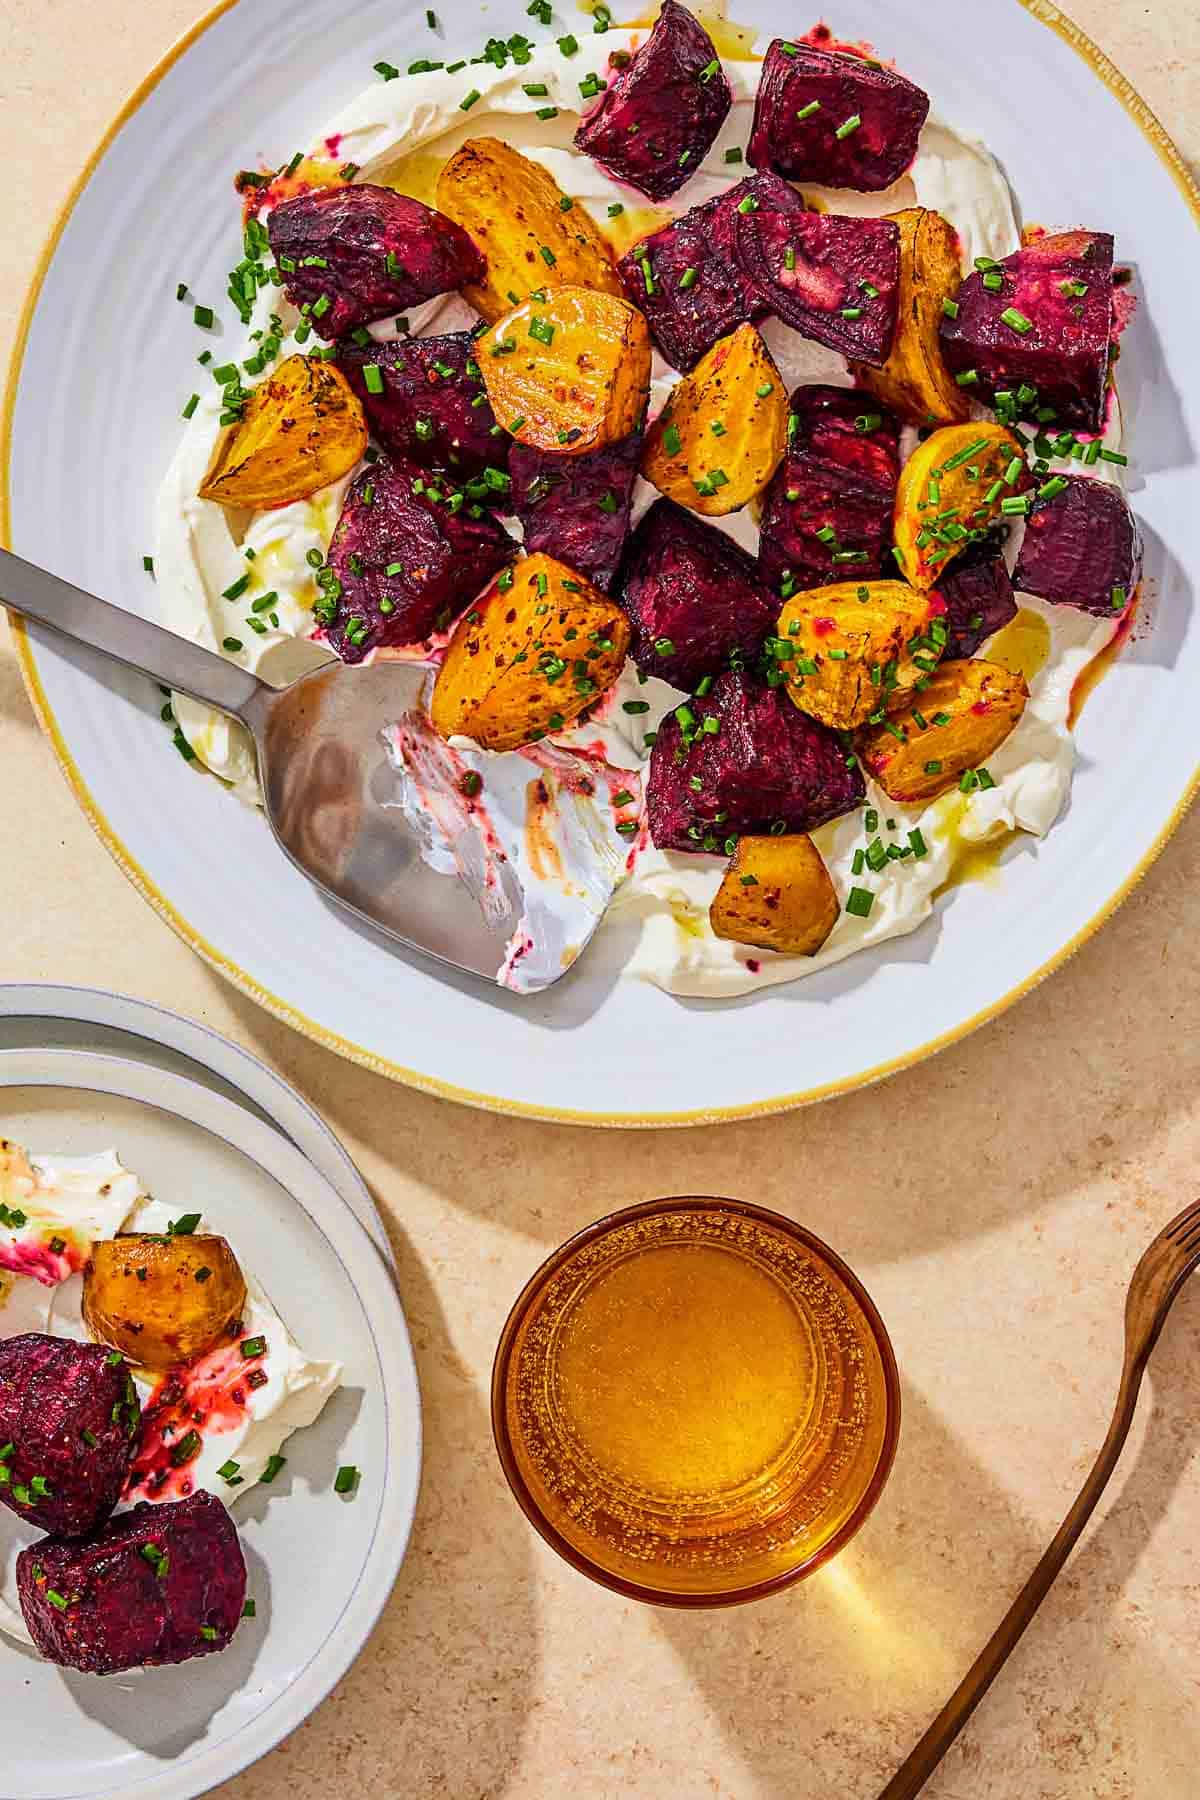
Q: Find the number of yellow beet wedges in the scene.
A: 11